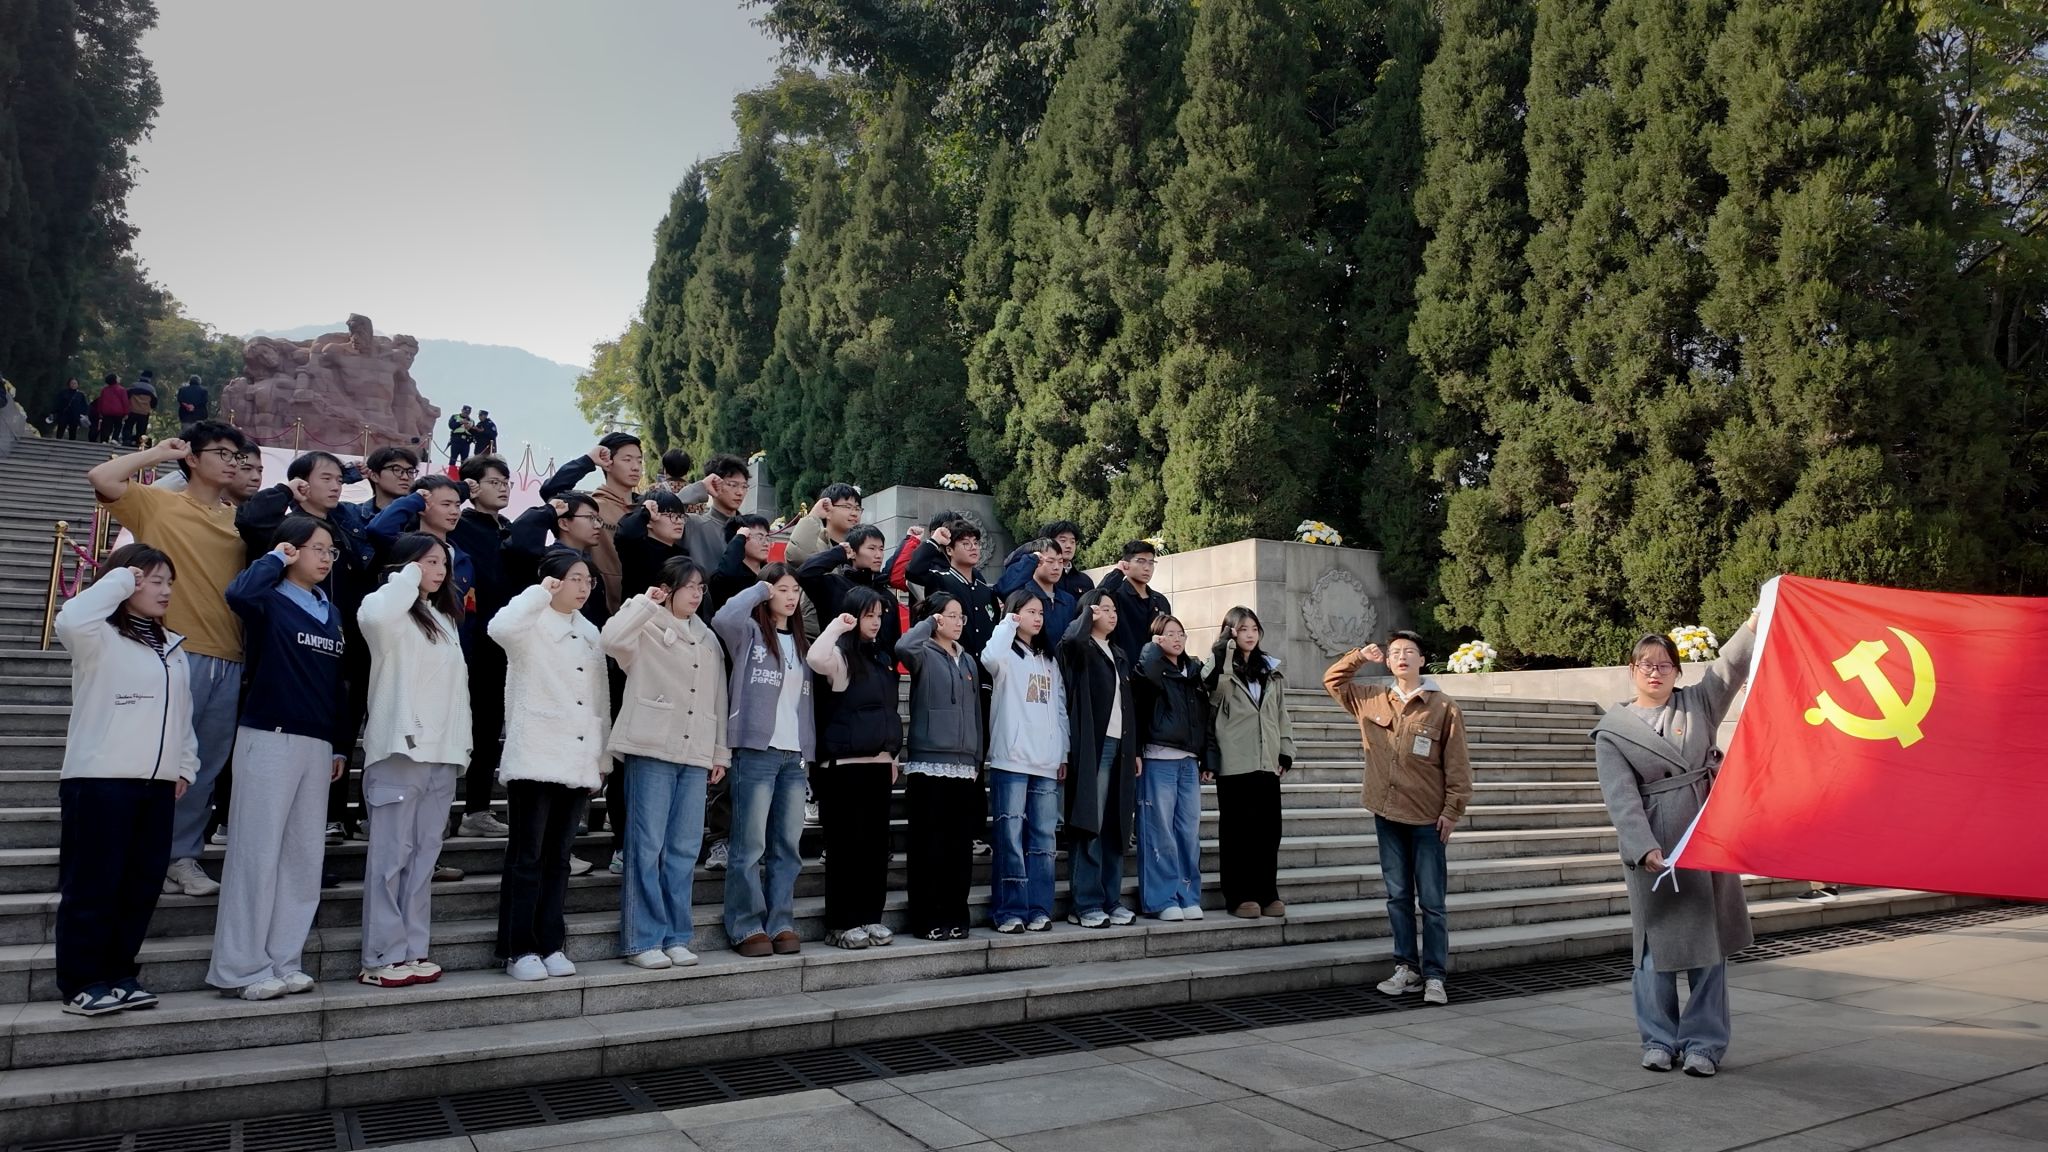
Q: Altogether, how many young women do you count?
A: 13